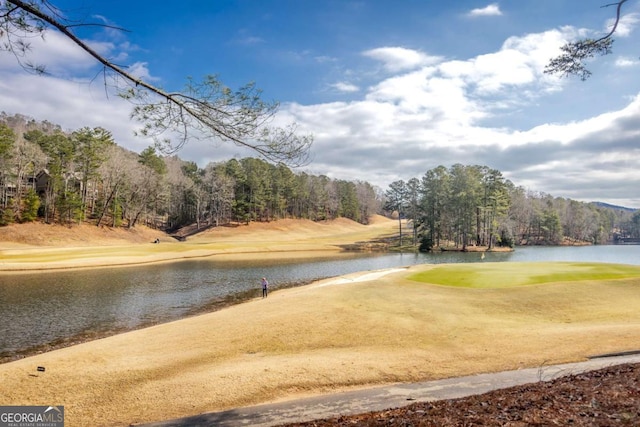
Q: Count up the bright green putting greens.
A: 1